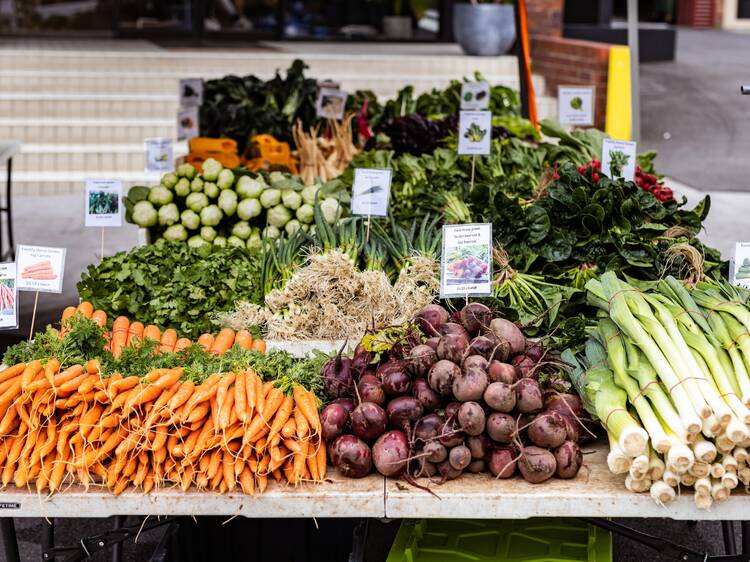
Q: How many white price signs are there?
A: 14